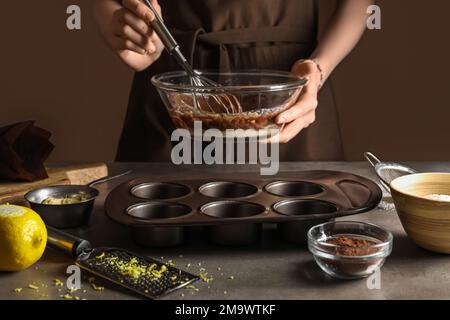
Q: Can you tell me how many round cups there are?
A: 6